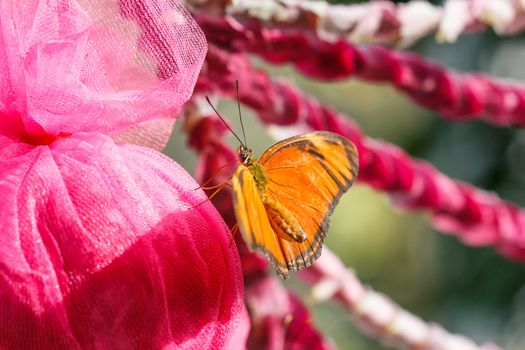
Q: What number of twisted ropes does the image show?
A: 5